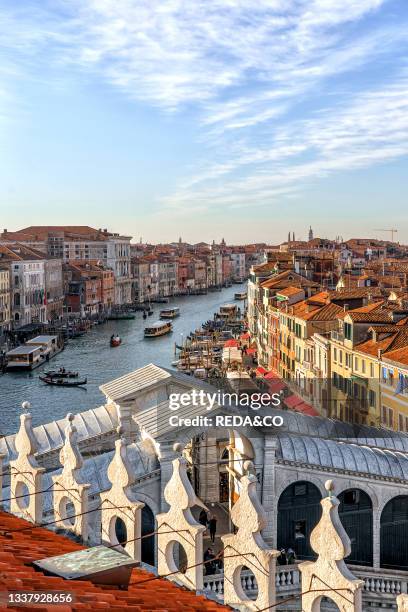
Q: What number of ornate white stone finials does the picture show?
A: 6